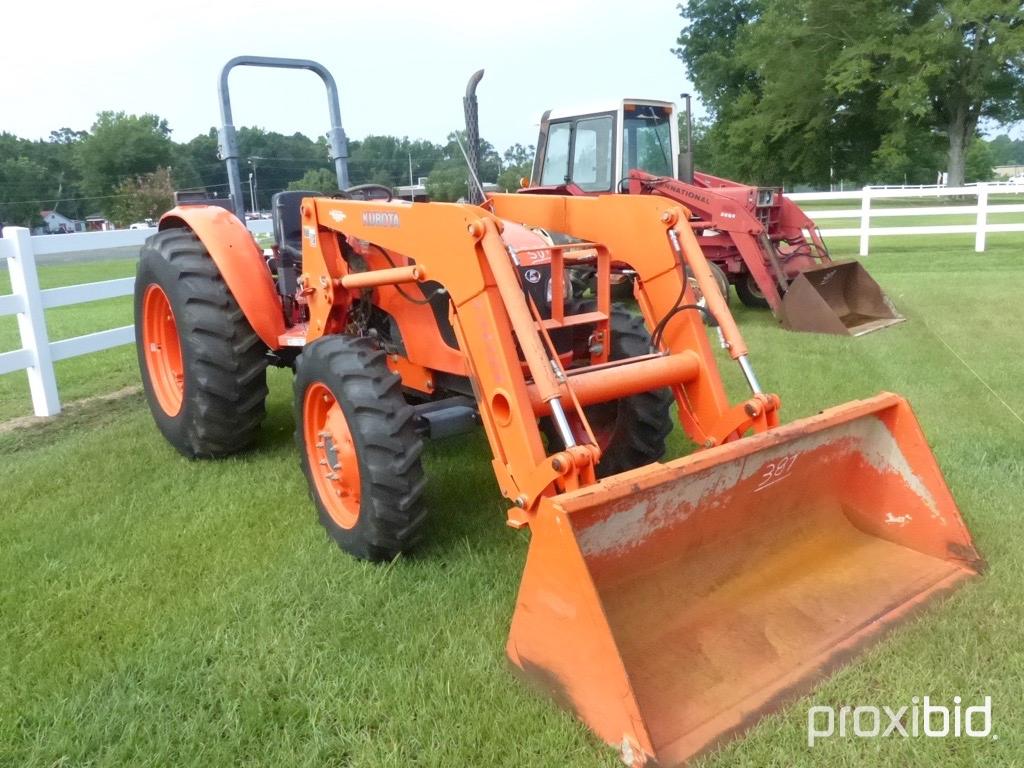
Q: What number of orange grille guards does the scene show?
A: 1